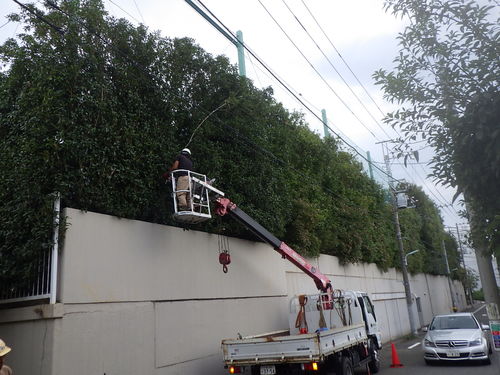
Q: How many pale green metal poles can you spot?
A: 3